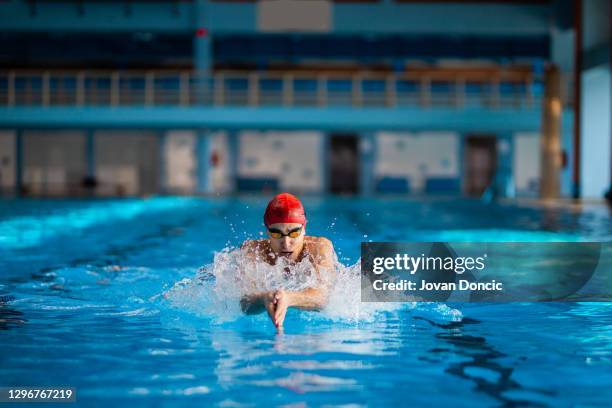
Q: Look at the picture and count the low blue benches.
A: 3